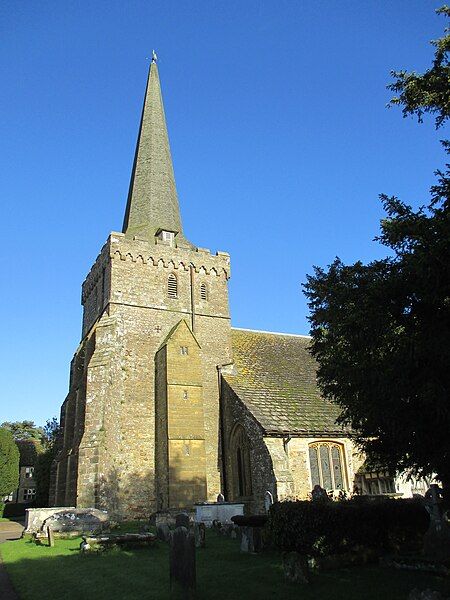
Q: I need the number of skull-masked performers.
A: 0